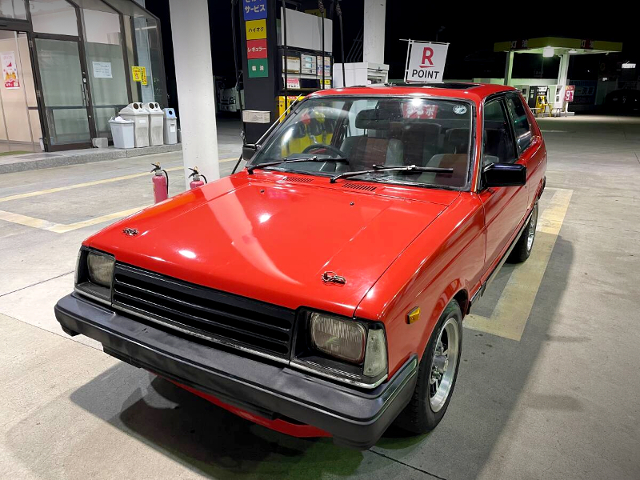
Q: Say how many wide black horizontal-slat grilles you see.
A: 1